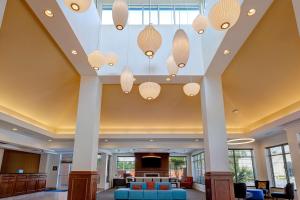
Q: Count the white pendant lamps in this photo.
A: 12